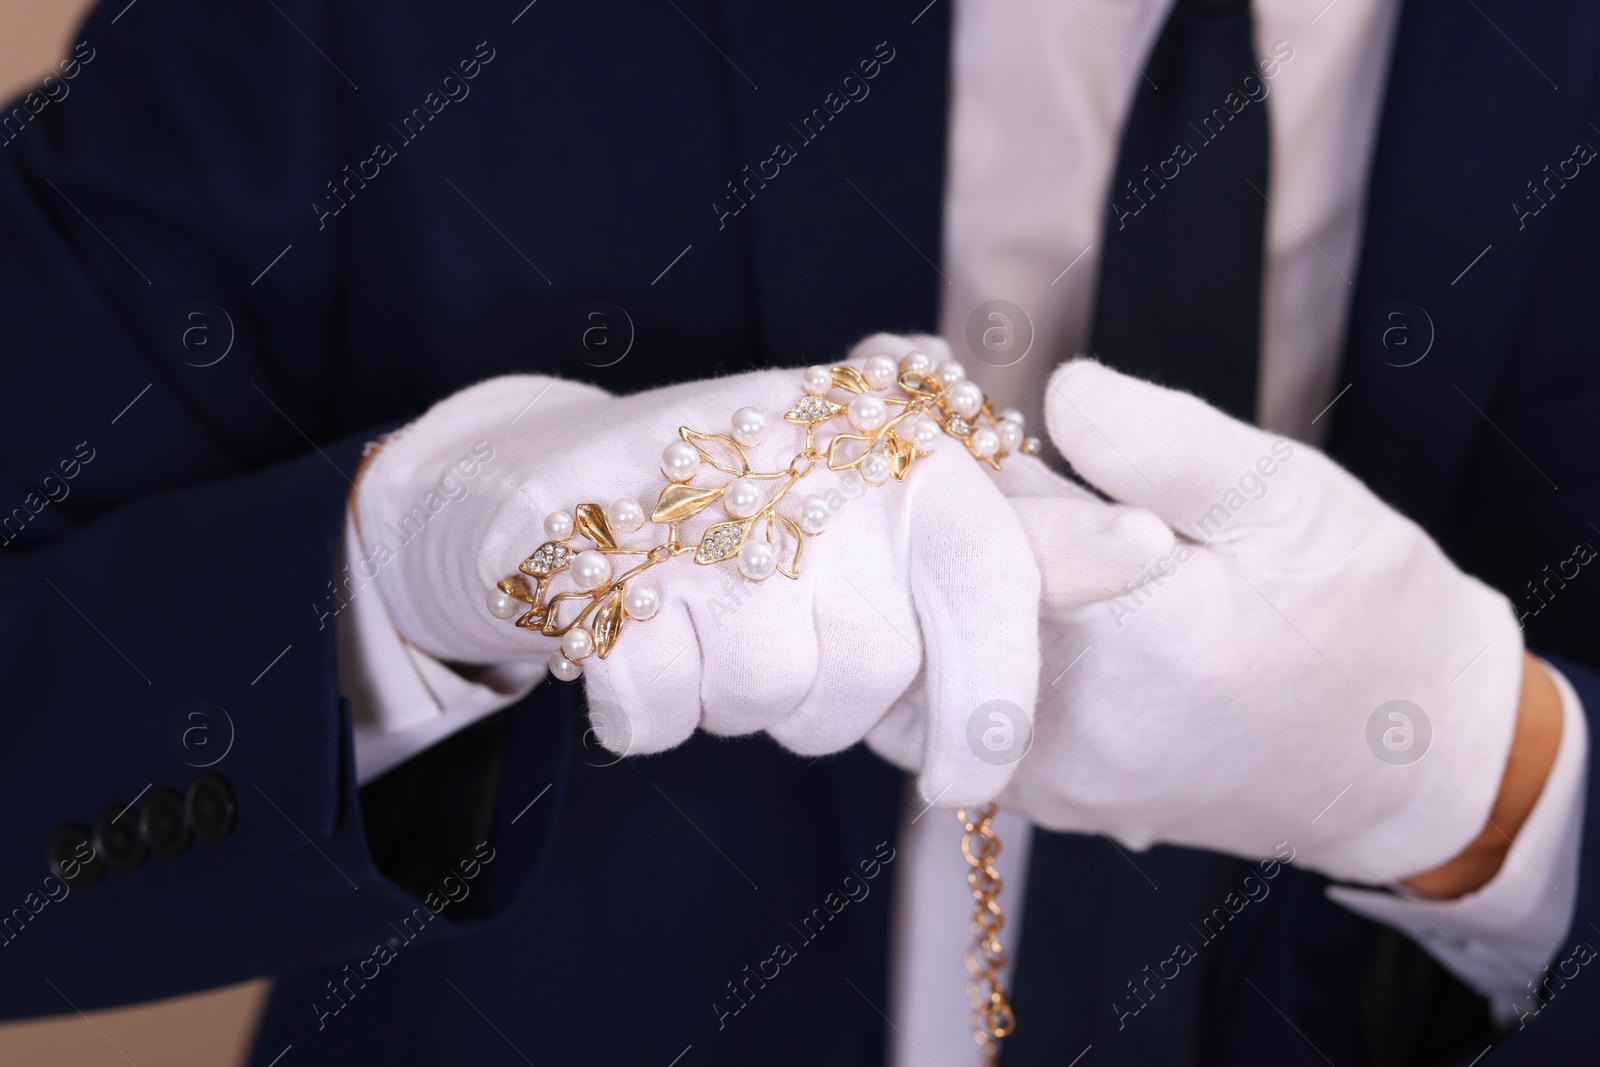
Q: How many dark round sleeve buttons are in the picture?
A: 4